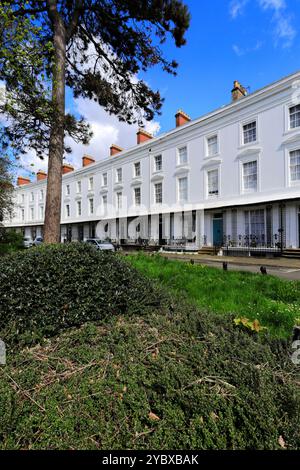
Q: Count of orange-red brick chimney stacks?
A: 7